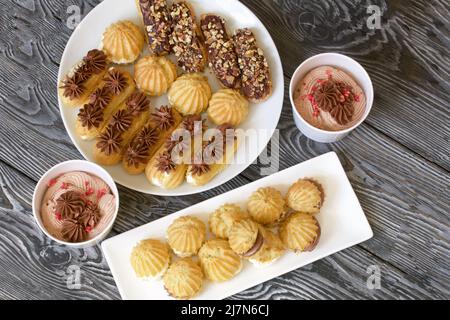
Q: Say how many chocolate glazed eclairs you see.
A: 4